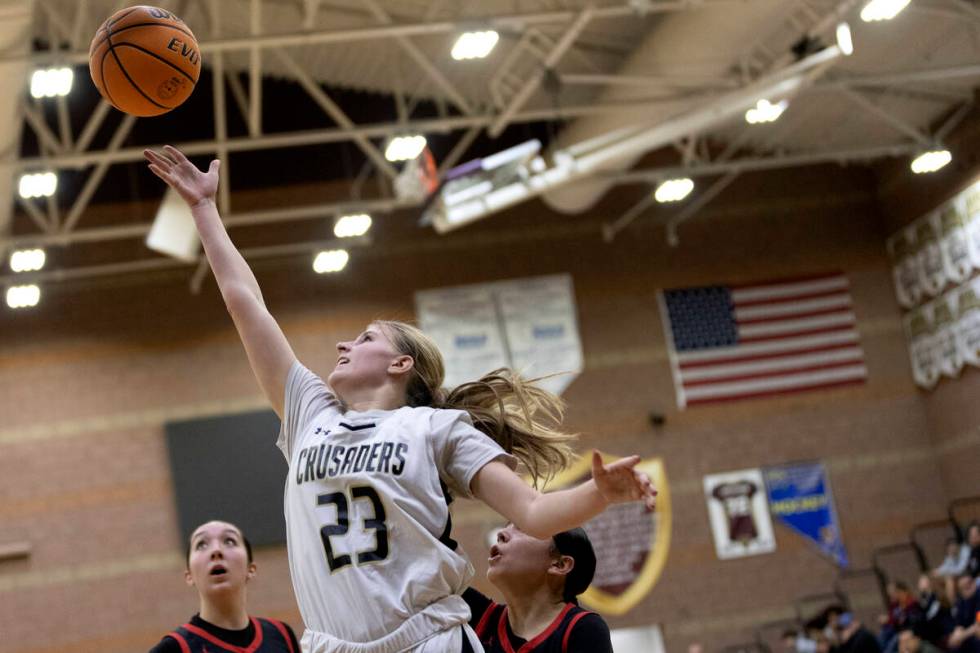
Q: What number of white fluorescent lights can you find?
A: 12